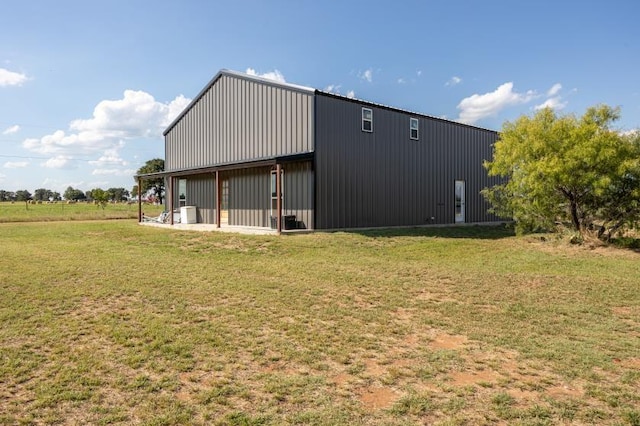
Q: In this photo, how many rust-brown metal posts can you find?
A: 4